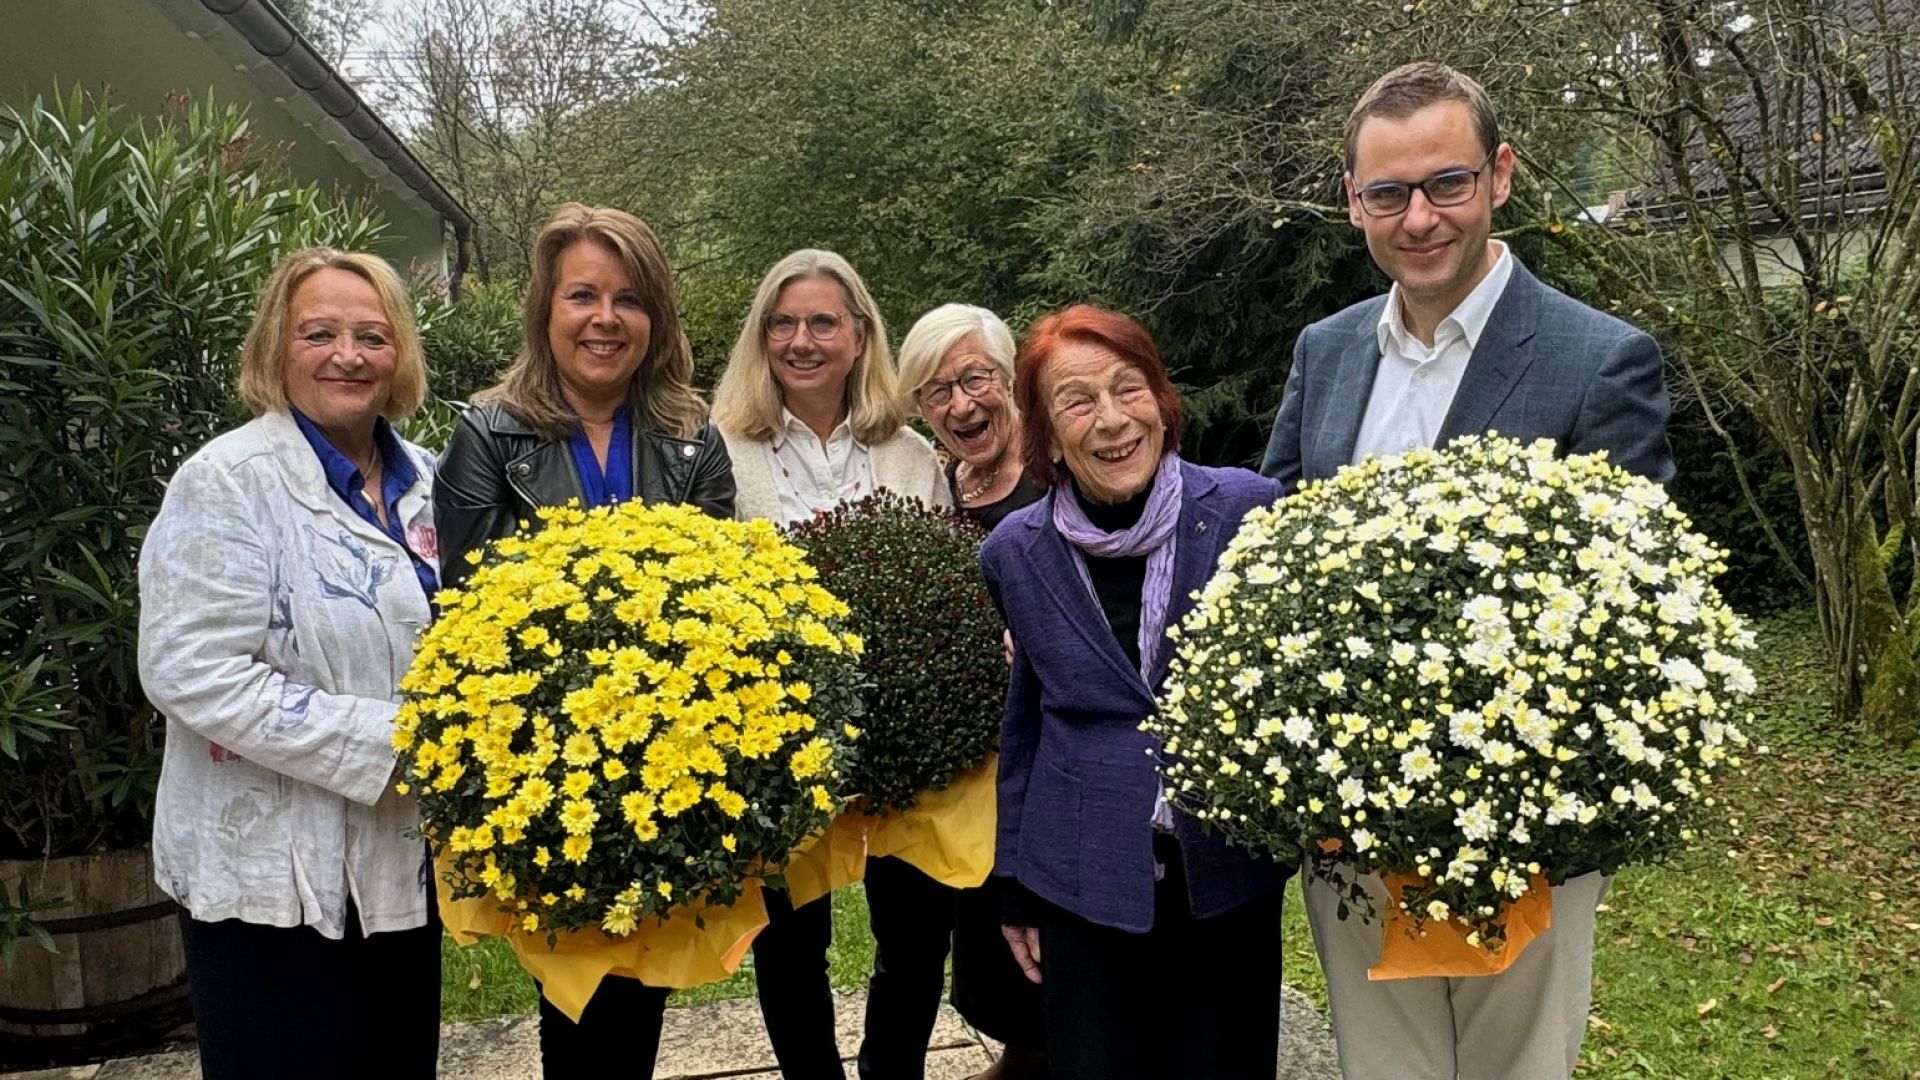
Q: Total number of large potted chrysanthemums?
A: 3